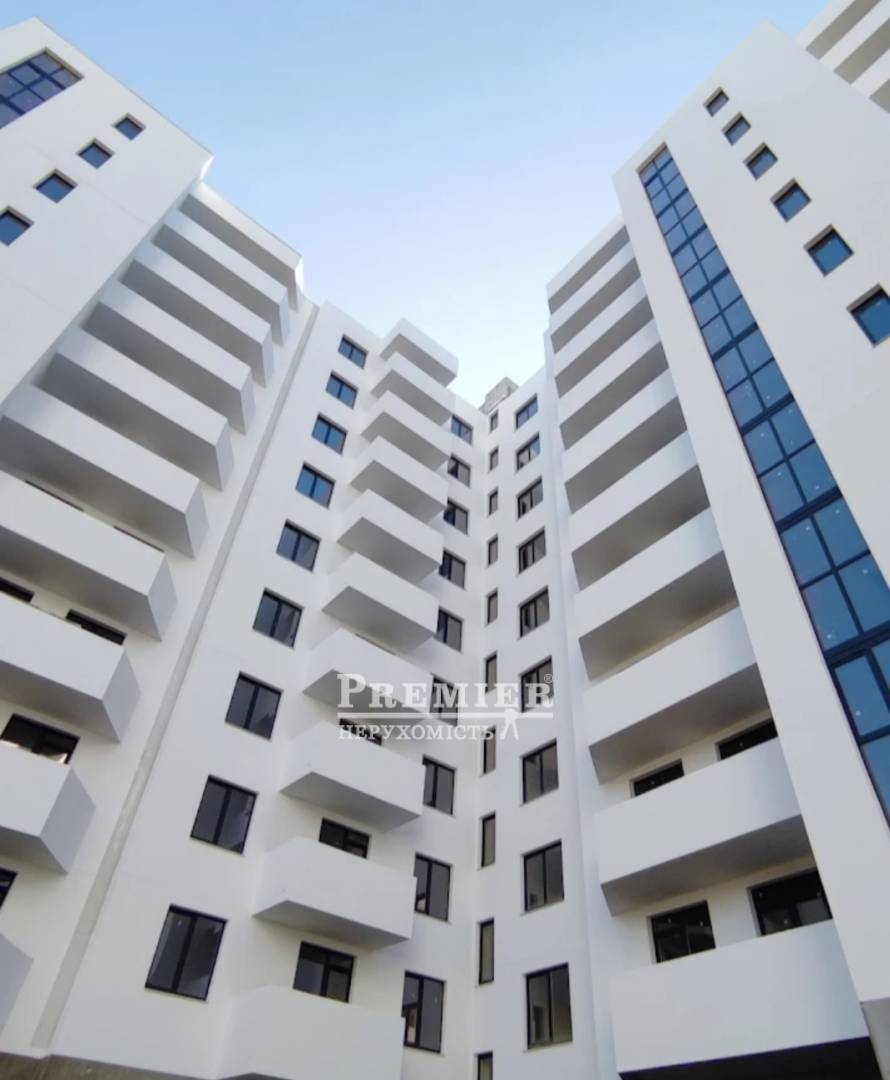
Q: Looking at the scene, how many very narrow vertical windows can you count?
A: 10